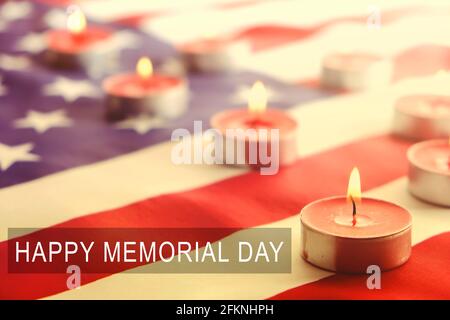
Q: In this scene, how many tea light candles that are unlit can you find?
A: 4